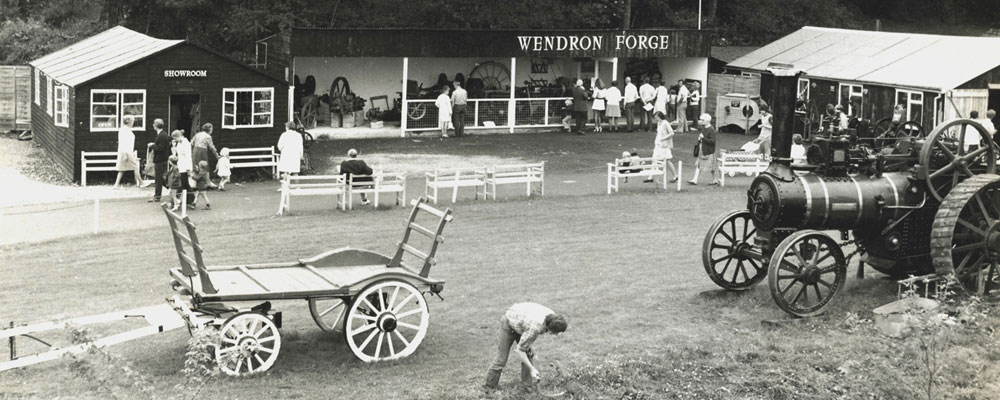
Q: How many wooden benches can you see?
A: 8